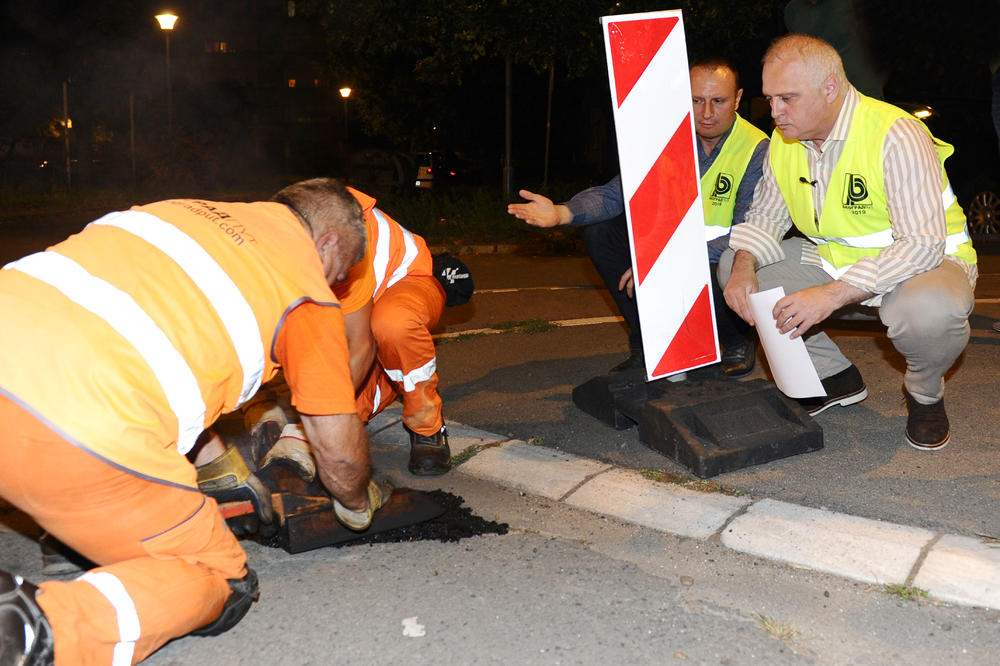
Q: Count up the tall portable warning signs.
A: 1